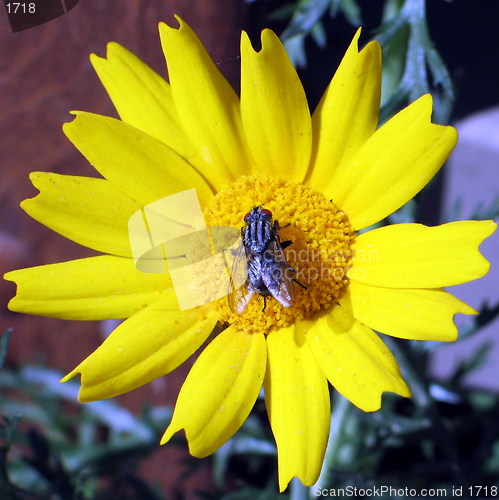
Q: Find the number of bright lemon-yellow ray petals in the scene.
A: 14